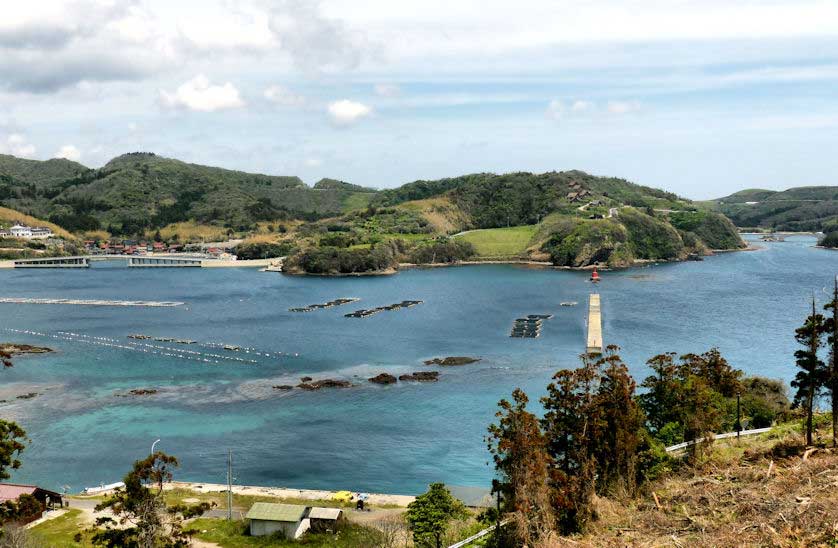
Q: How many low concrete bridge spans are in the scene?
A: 2